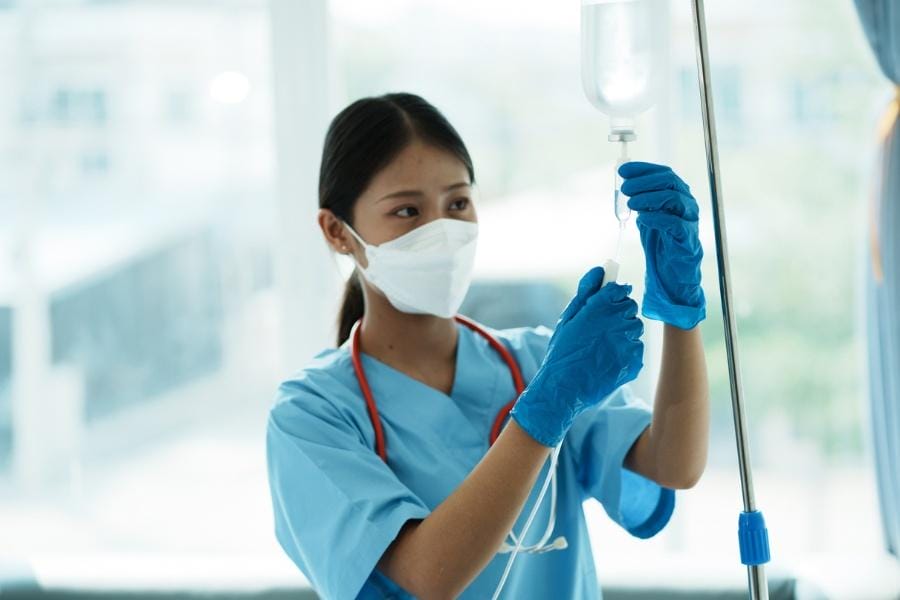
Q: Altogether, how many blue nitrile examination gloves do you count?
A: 2